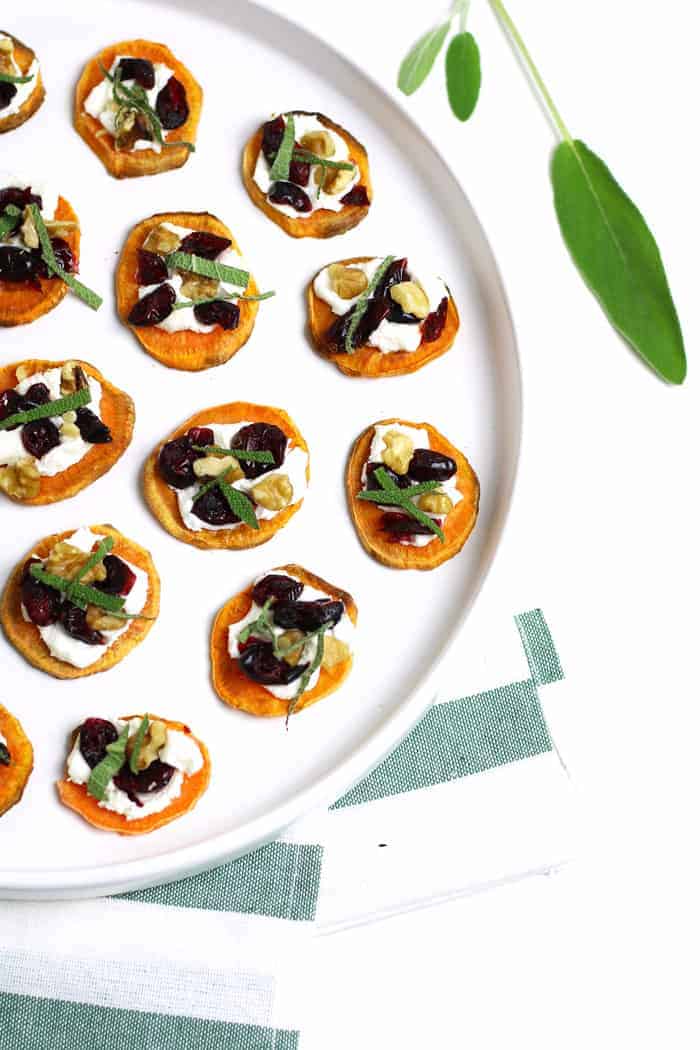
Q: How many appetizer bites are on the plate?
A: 13